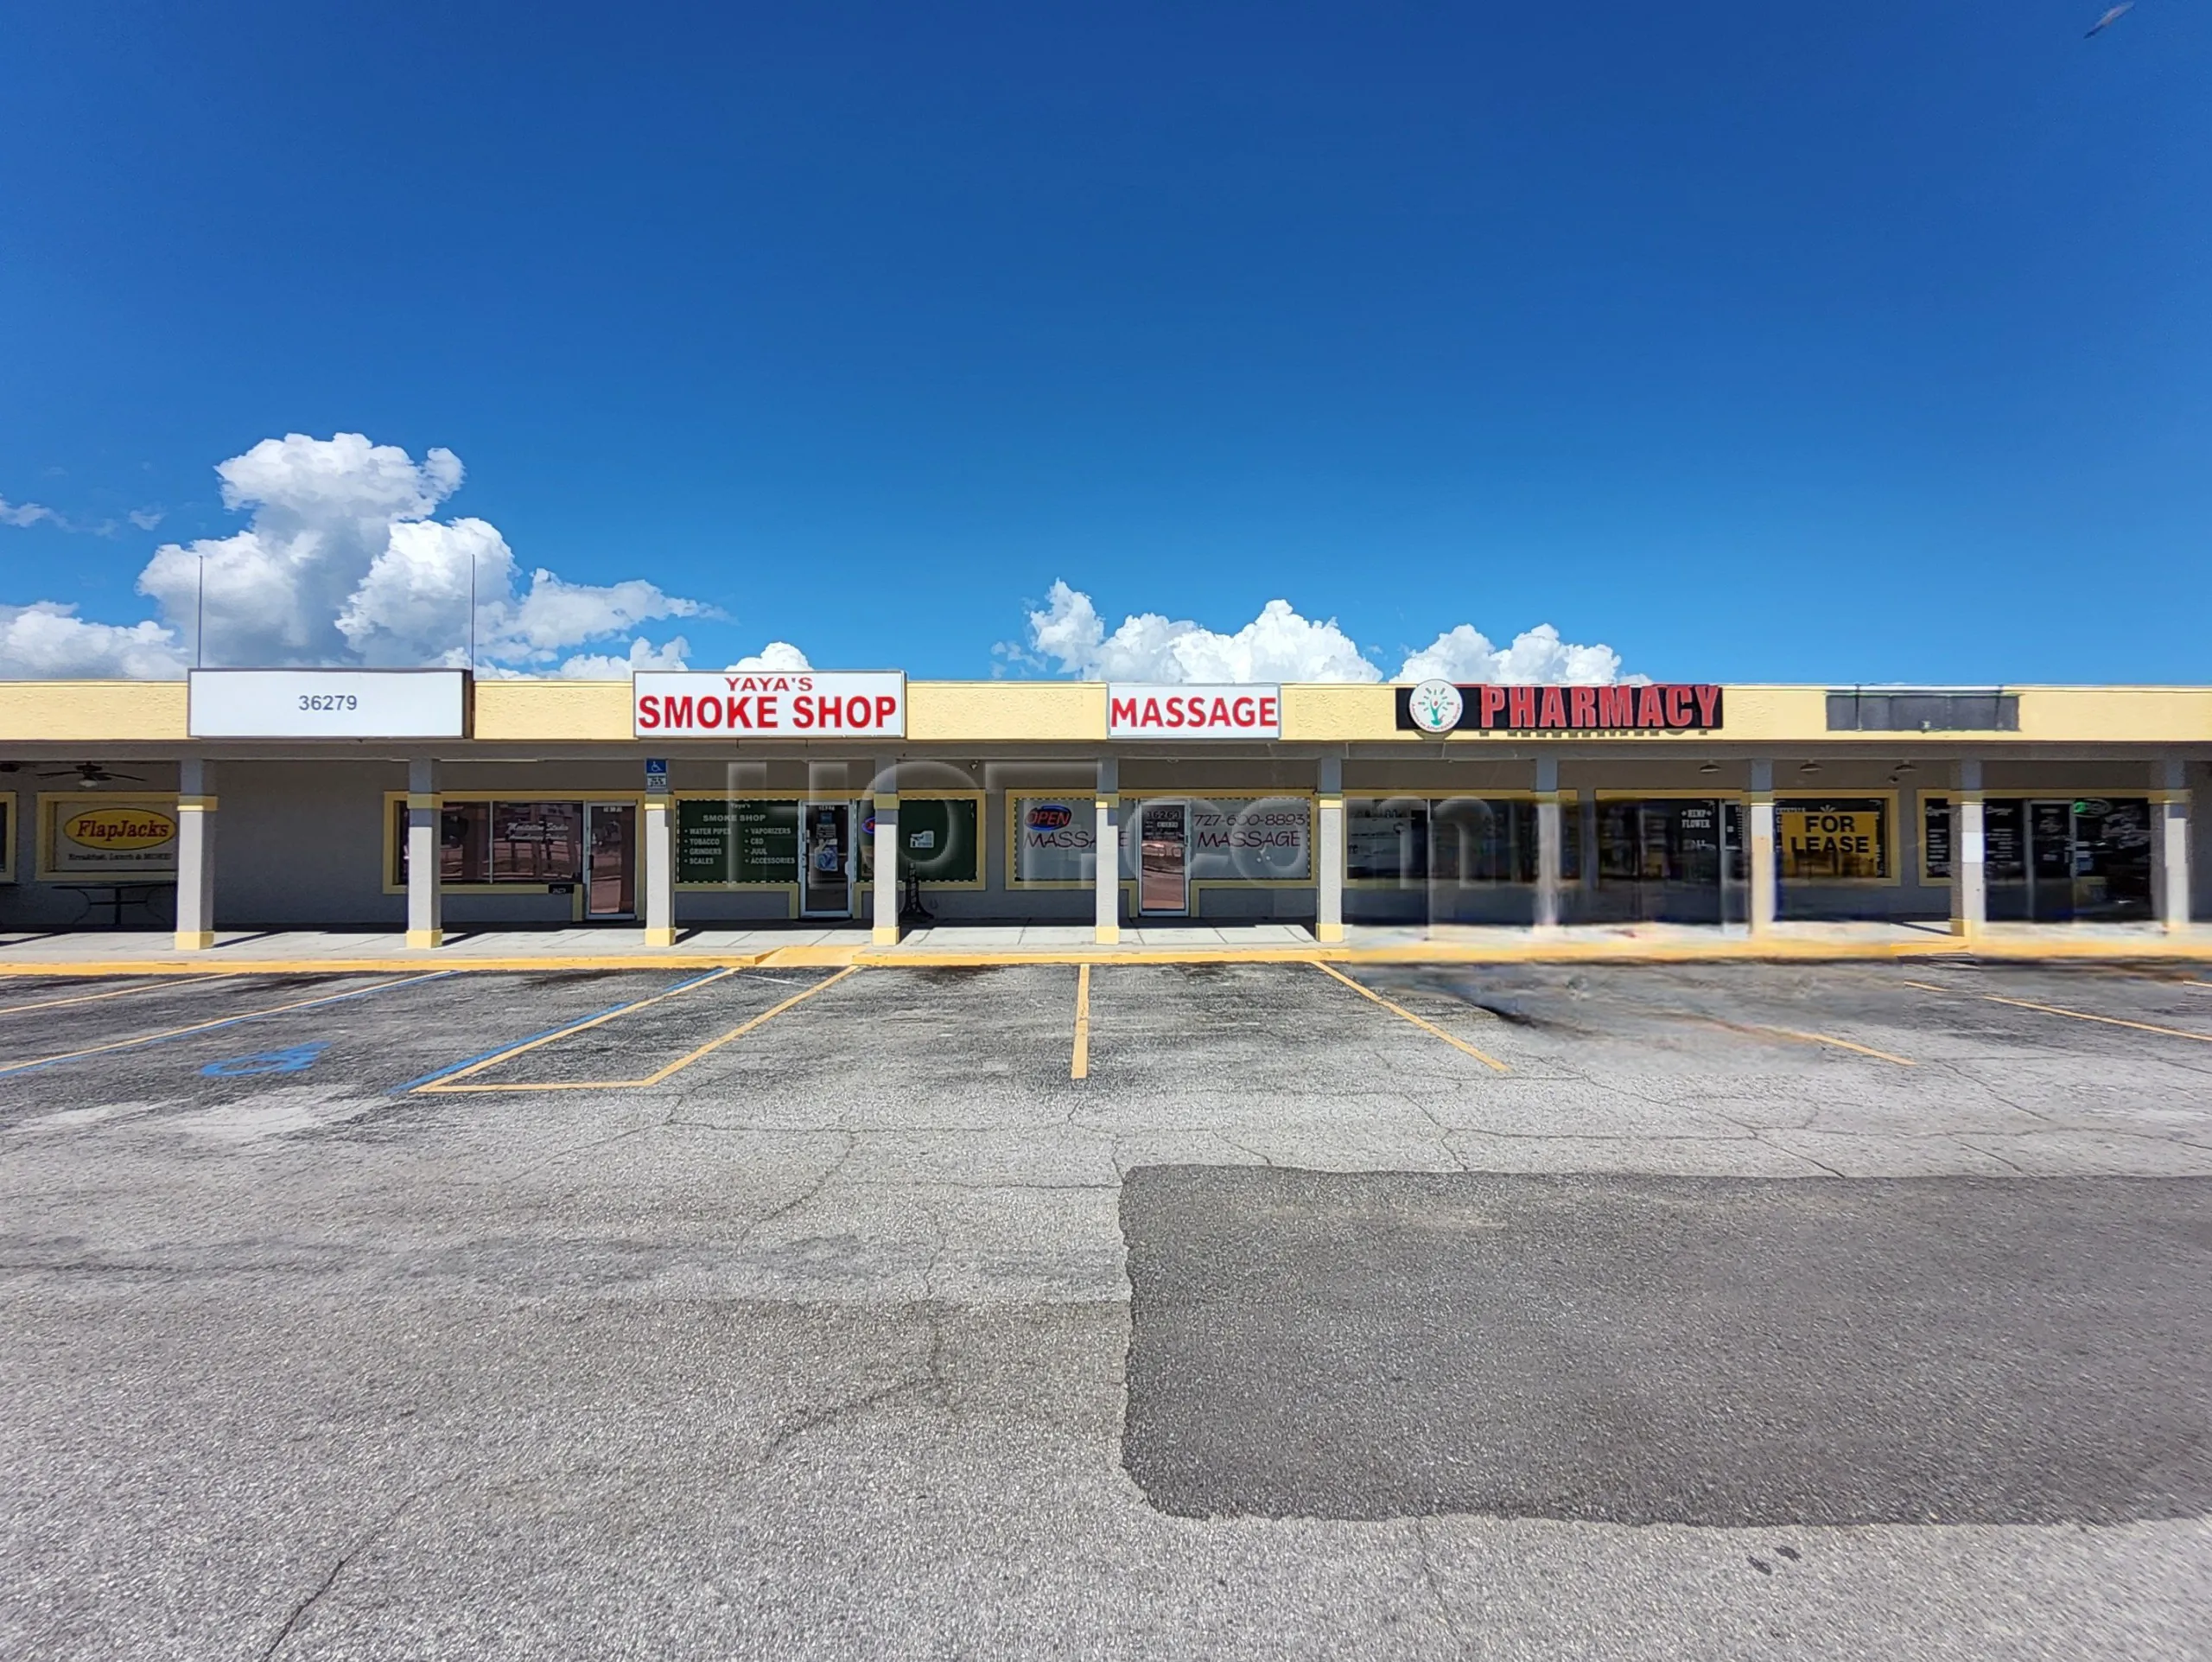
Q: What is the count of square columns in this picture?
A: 10